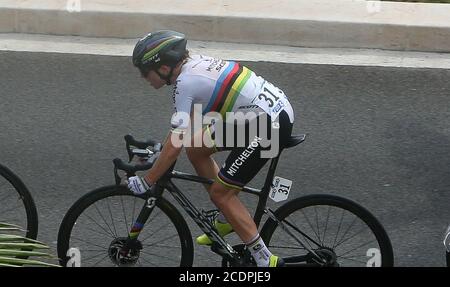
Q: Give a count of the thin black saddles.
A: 1